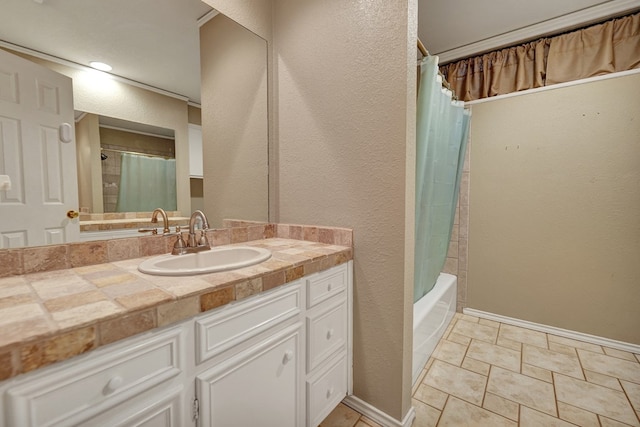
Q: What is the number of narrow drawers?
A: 3